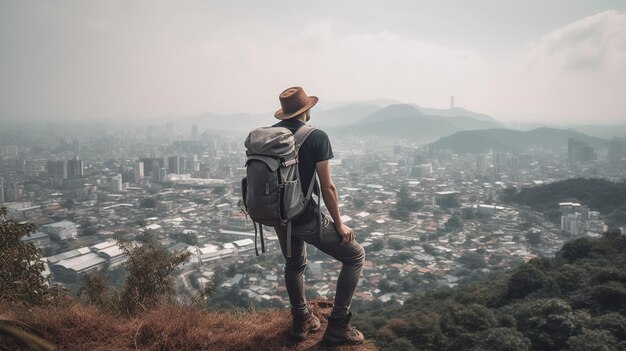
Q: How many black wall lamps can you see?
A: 0